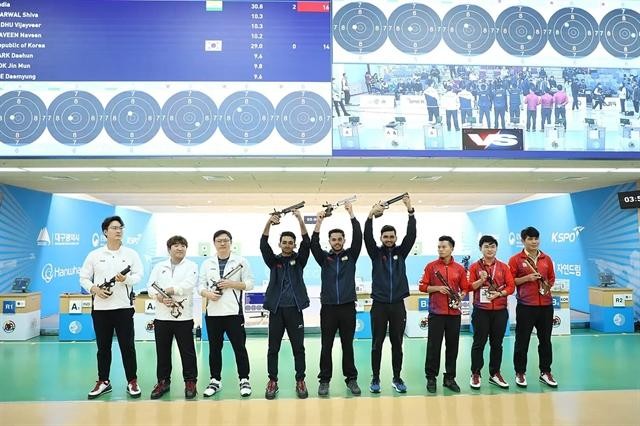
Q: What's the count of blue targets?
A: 12